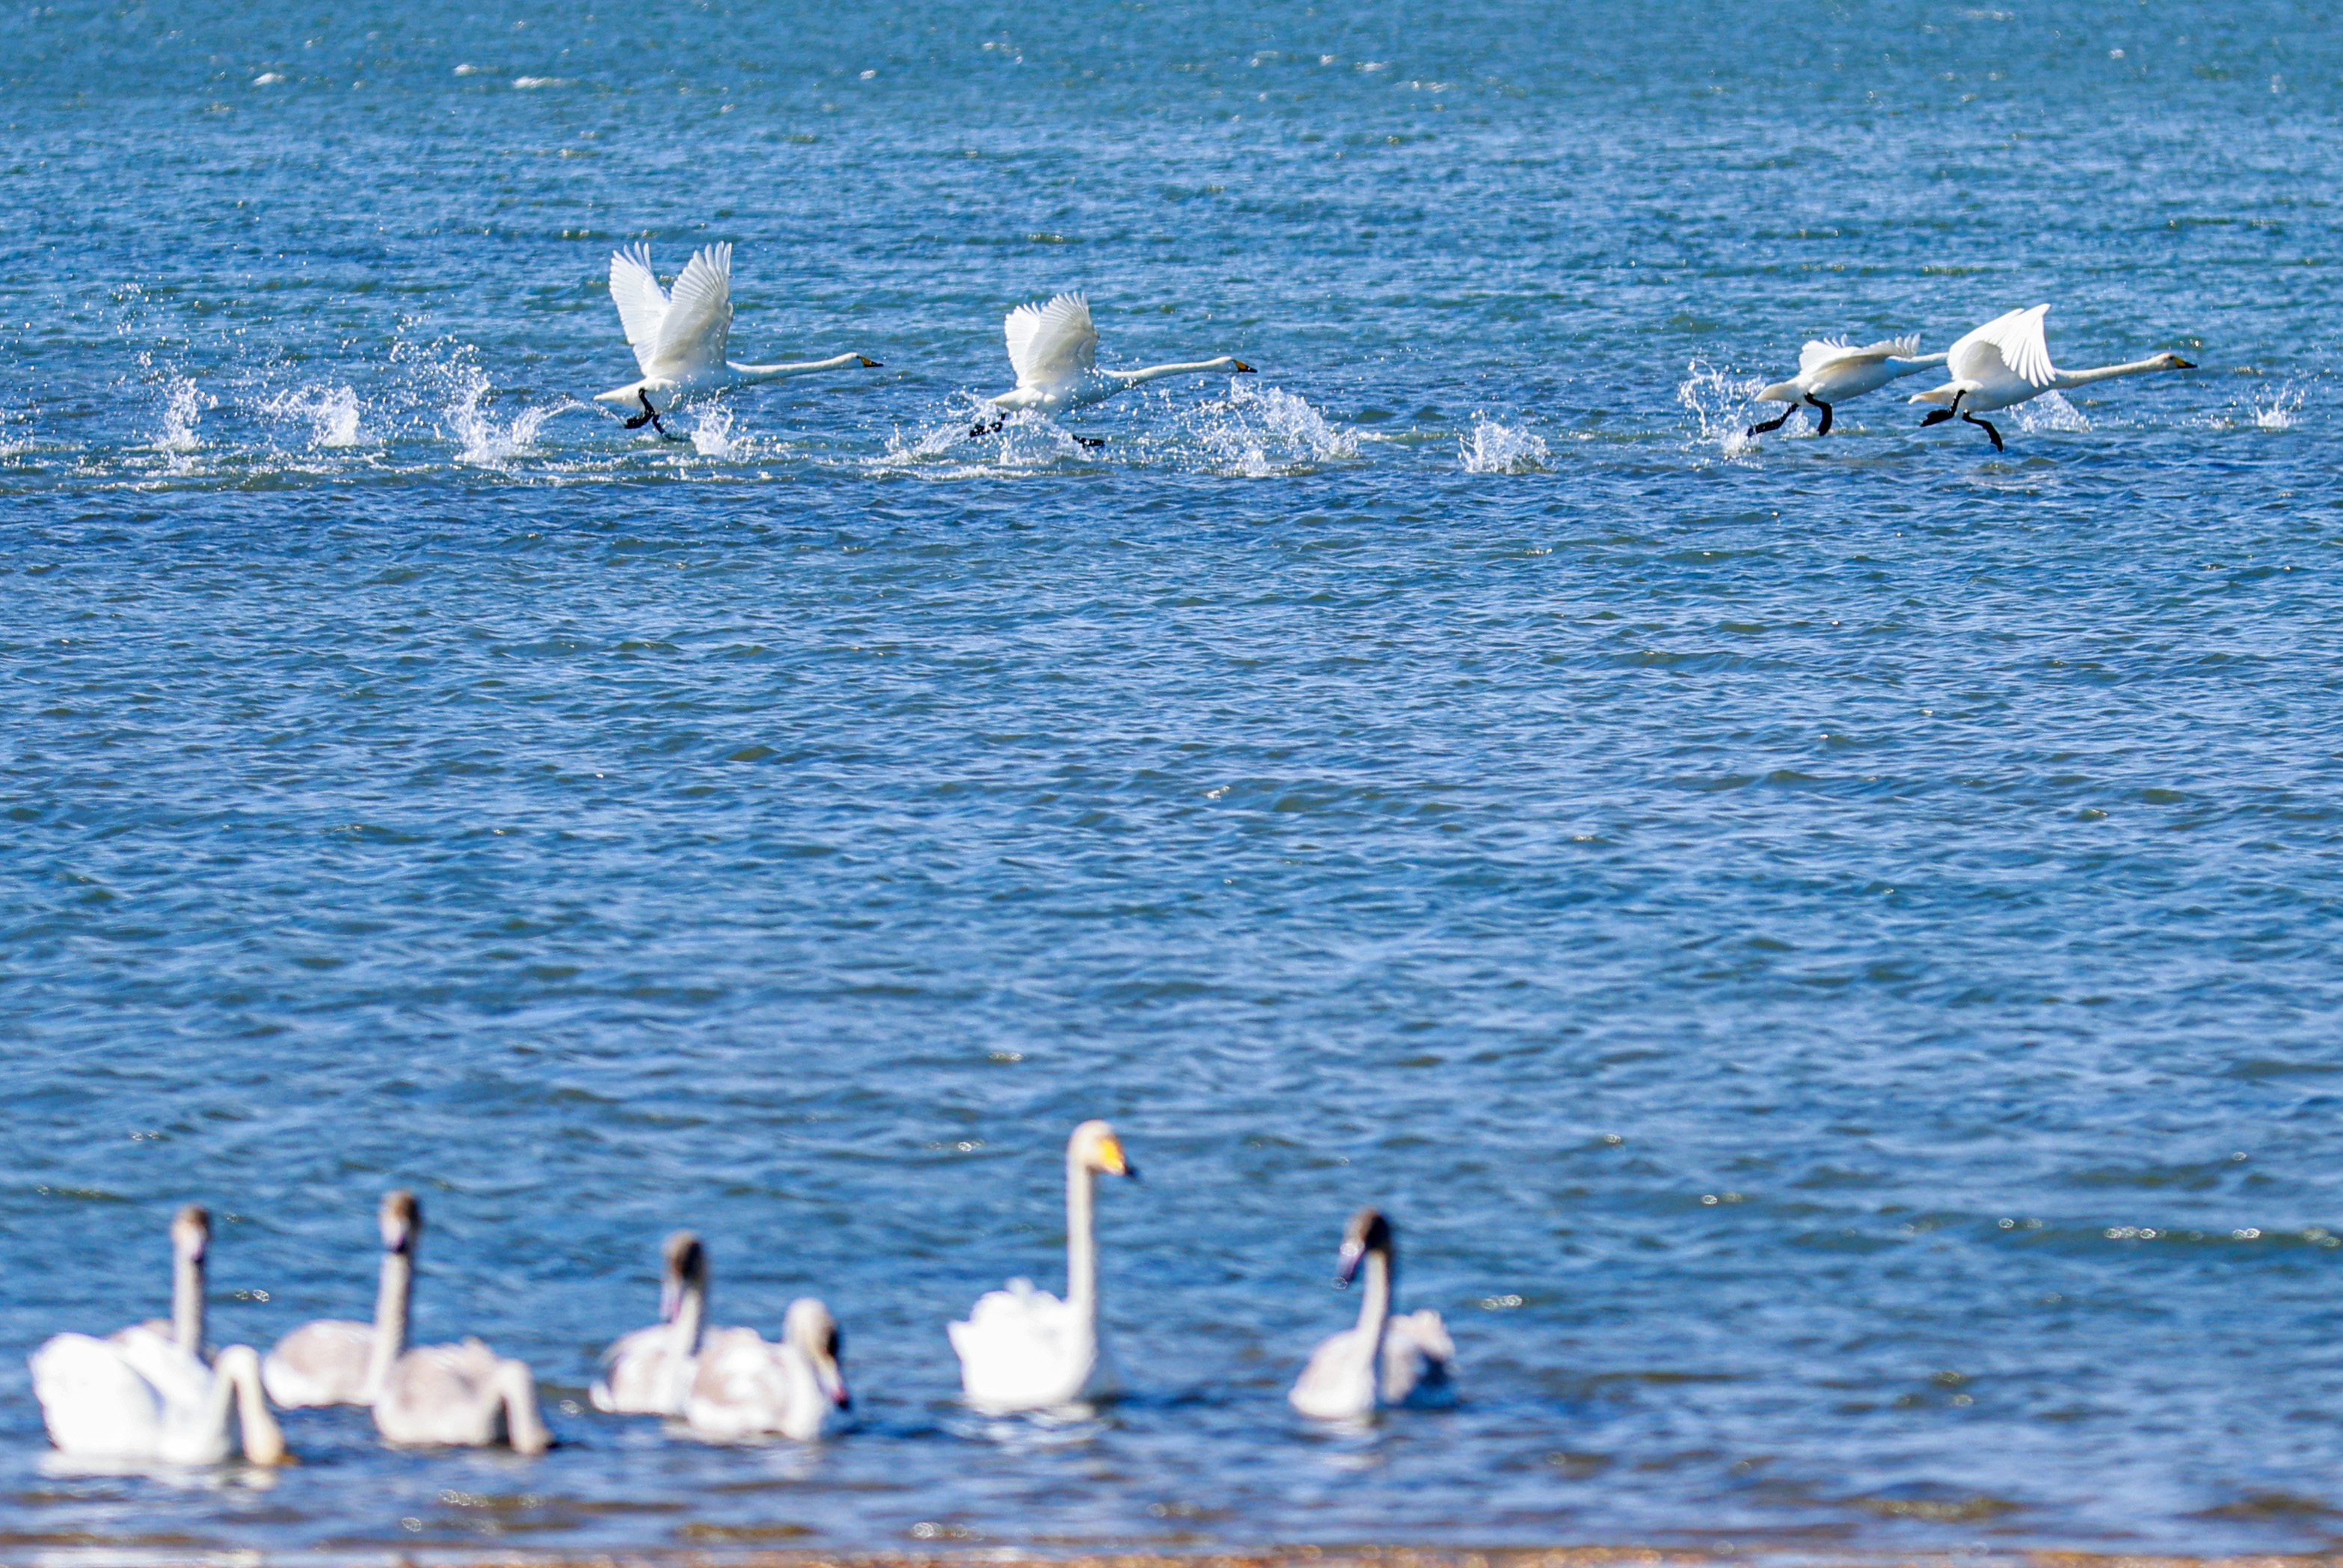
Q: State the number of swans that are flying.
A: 4